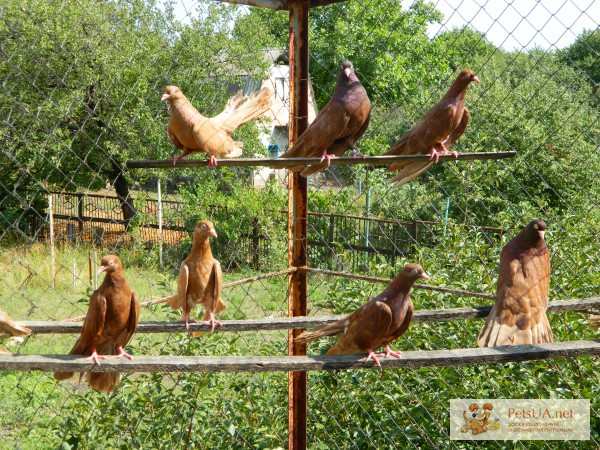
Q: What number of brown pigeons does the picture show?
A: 7